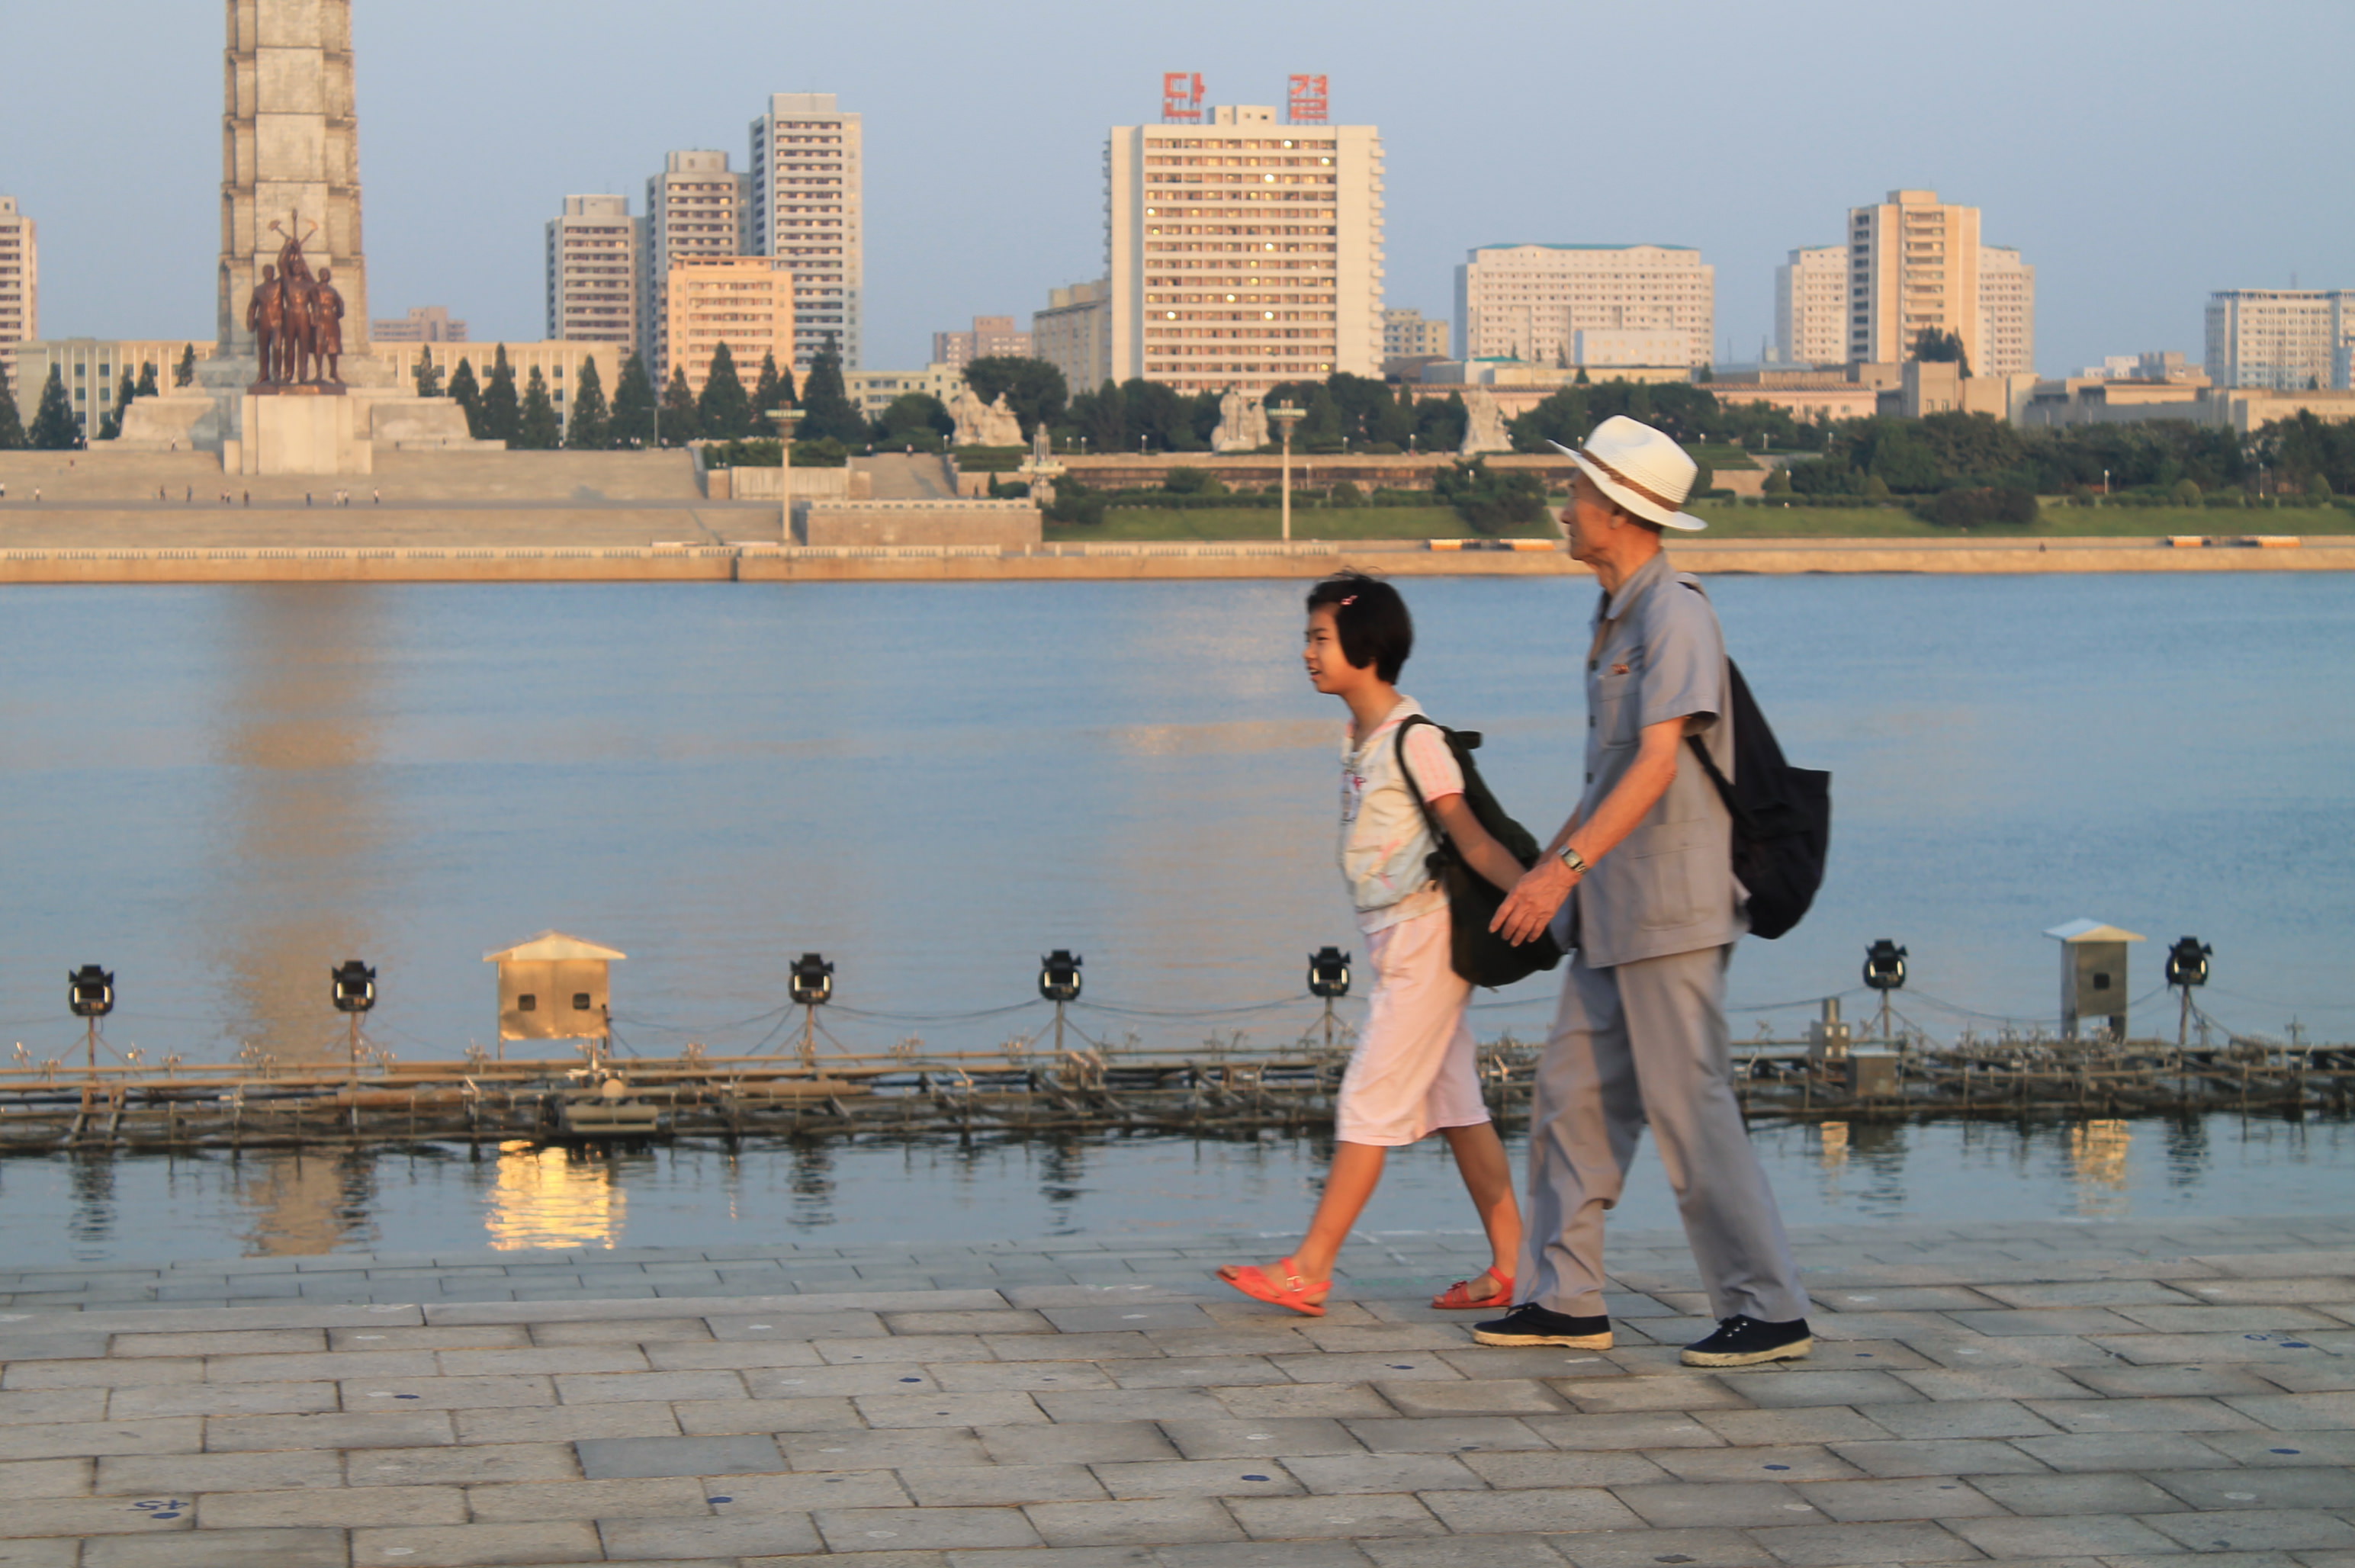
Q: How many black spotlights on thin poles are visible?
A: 7